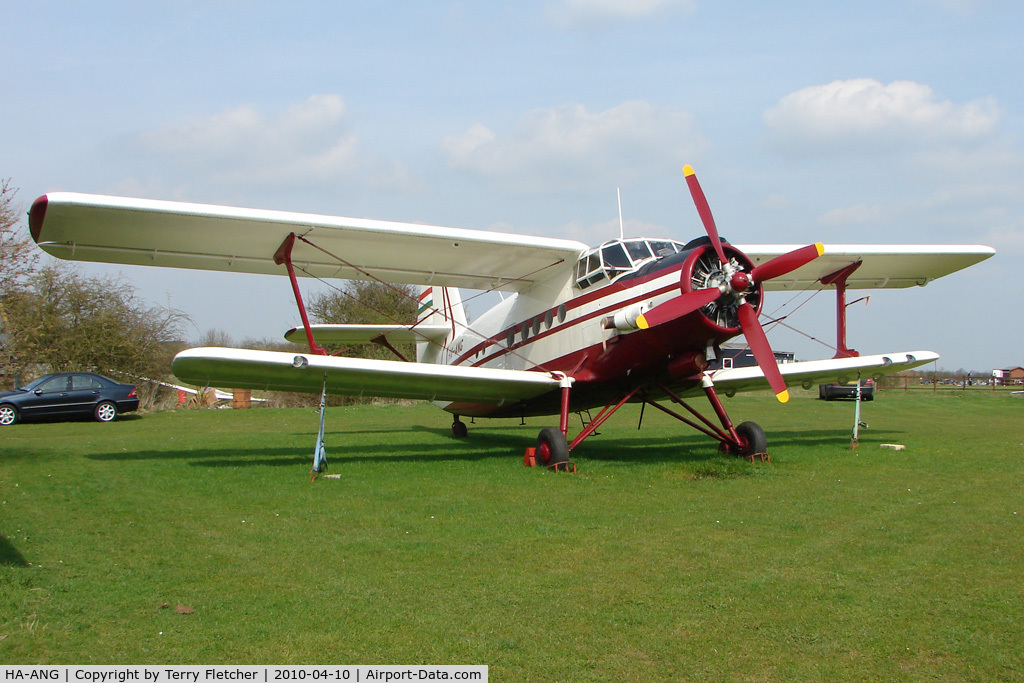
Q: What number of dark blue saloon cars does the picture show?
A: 1